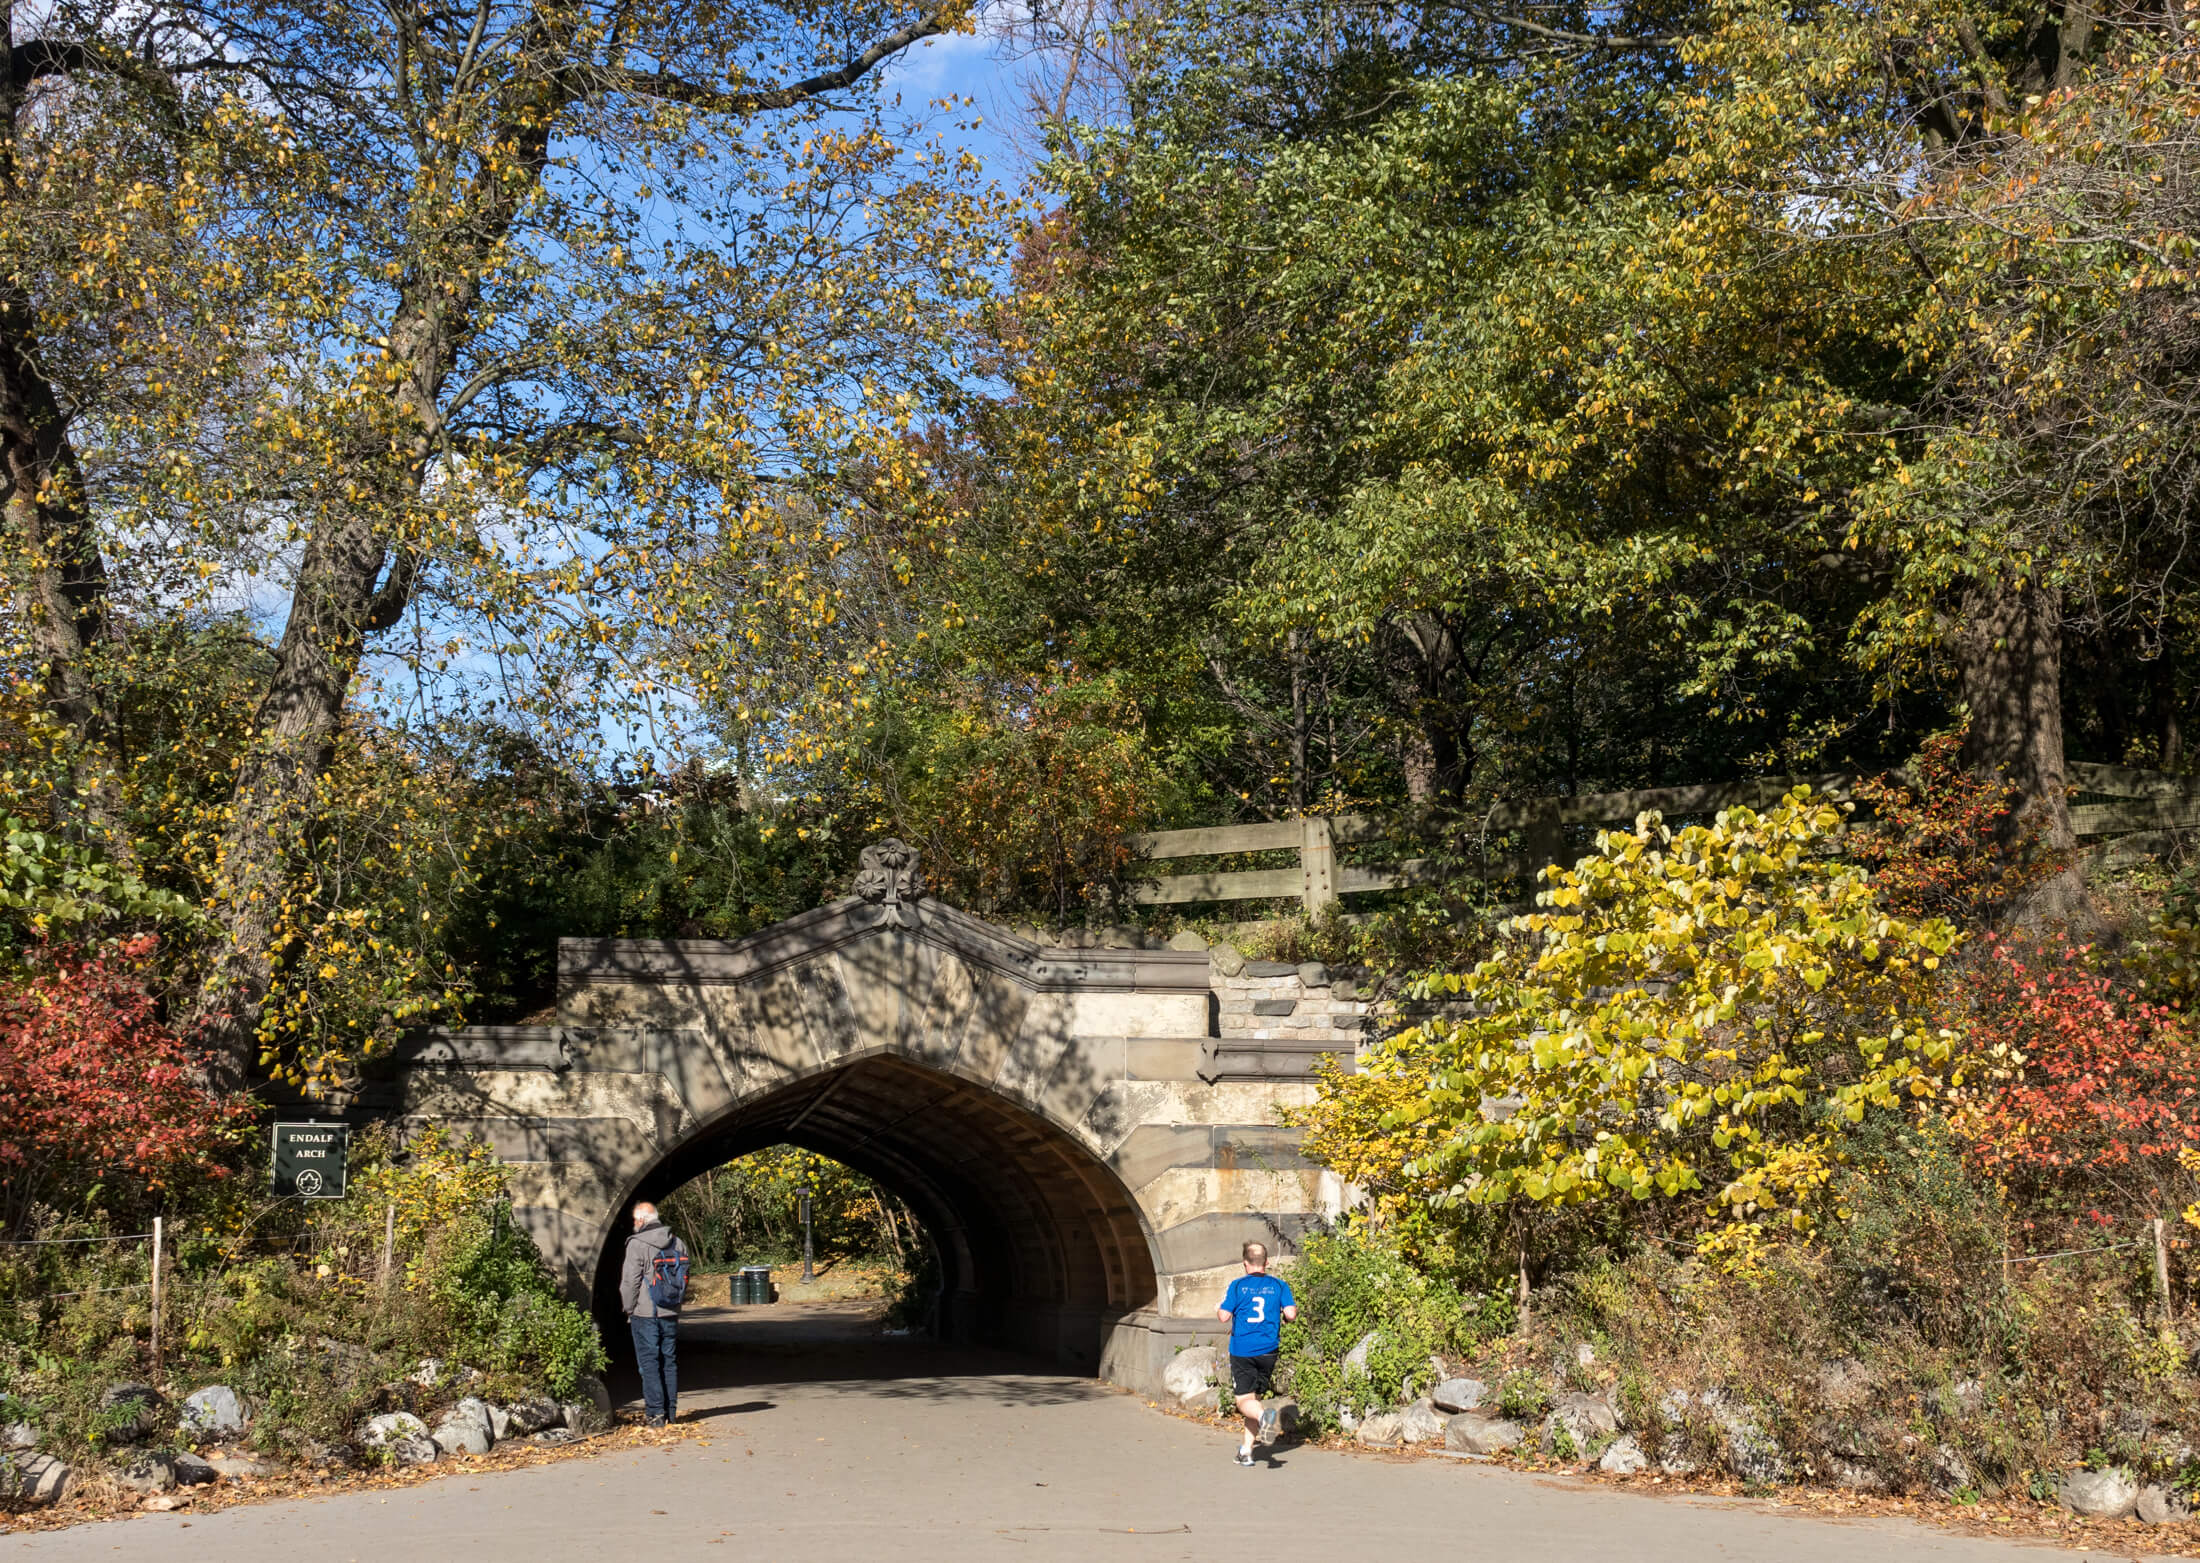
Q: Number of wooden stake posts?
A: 3